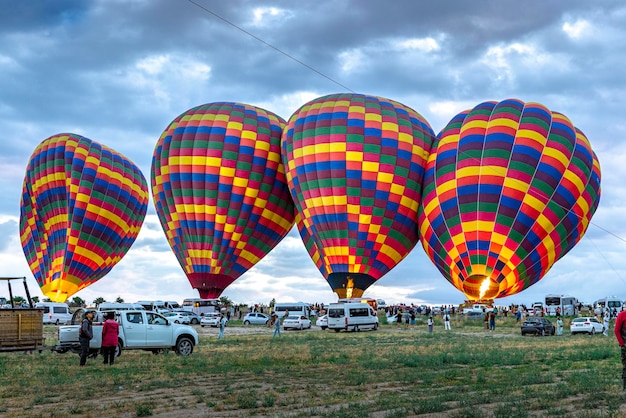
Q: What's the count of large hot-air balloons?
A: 4